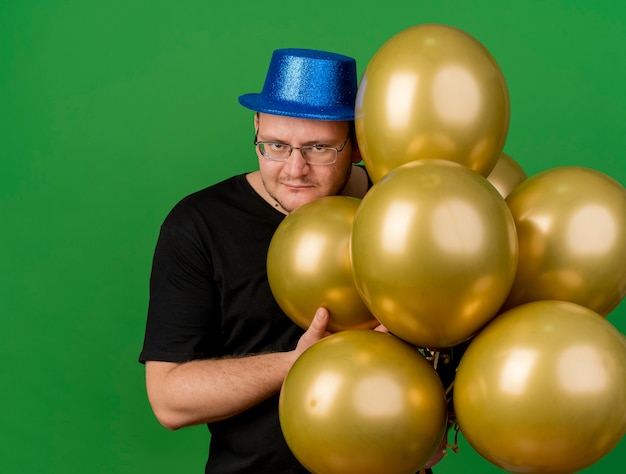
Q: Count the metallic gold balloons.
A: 7